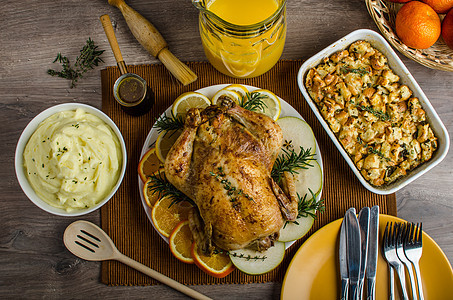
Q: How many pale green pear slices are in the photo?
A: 4